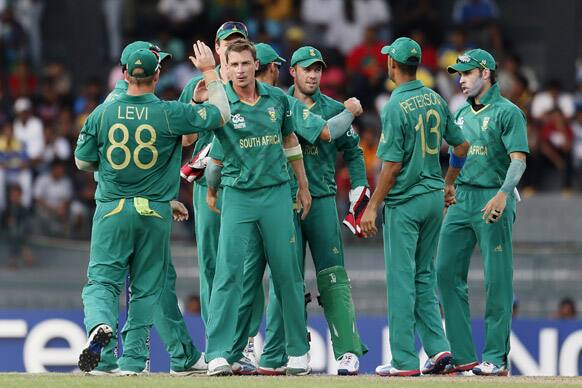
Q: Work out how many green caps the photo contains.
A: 7